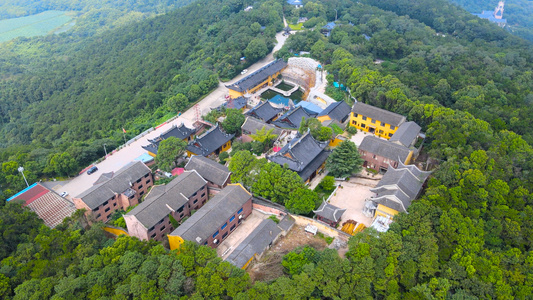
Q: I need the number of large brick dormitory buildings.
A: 3